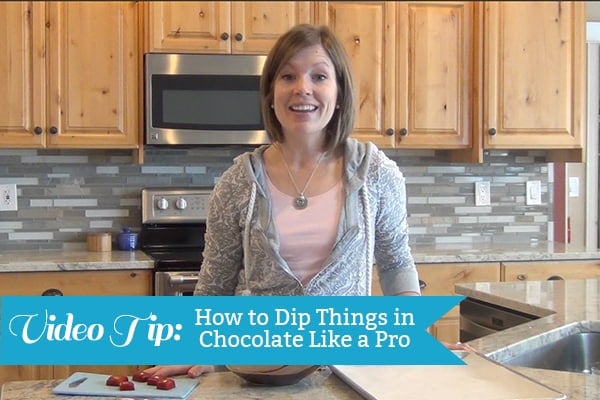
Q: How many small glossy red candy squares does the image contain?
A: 5